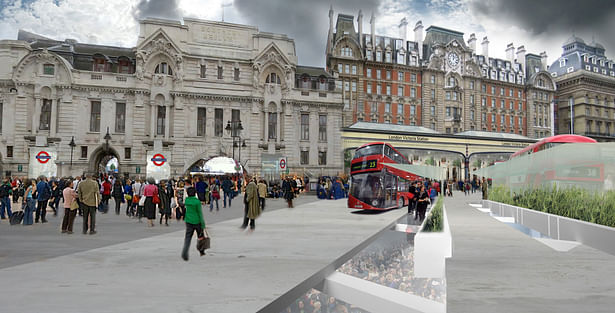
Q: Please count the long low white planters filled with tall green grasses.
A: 2